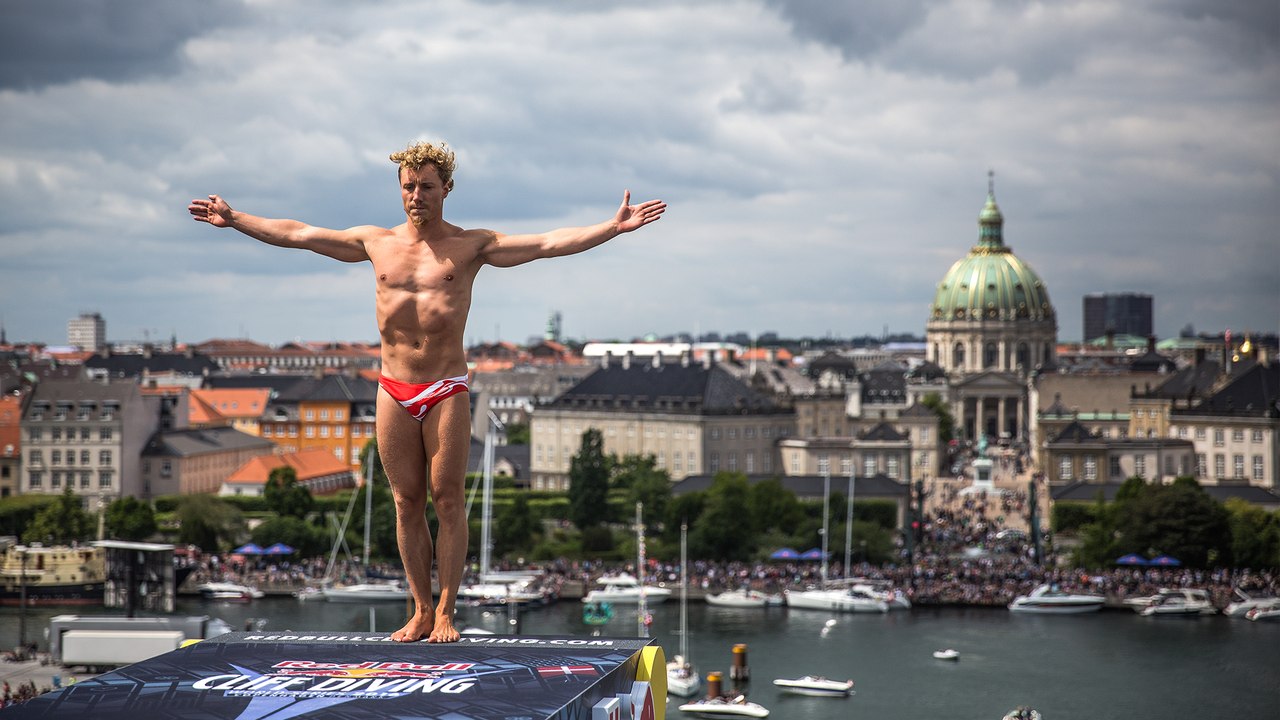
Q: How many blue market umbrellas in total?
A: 6